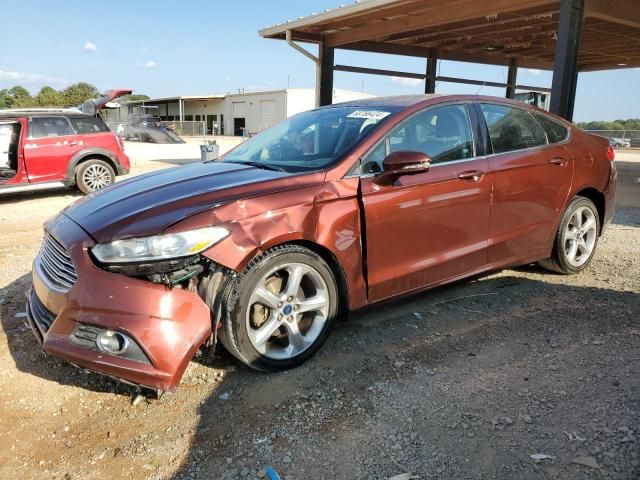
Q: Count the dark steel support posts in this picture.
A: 4